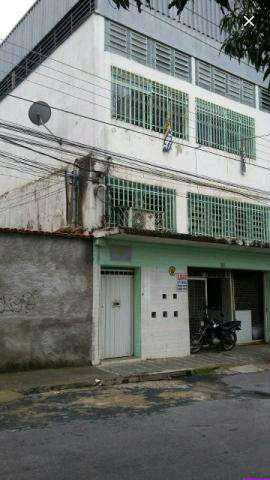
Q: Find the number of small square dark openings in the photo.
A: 5